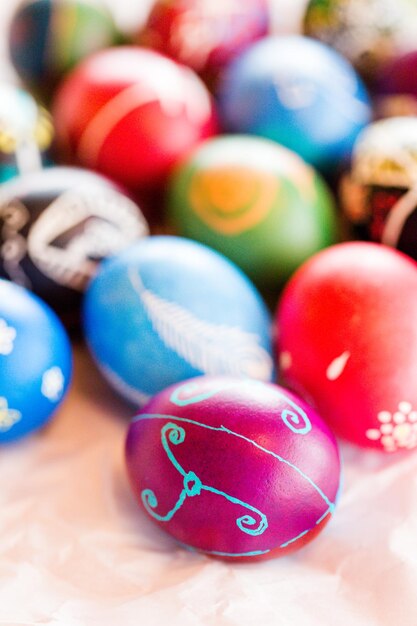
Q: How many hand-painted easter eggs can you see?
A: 14